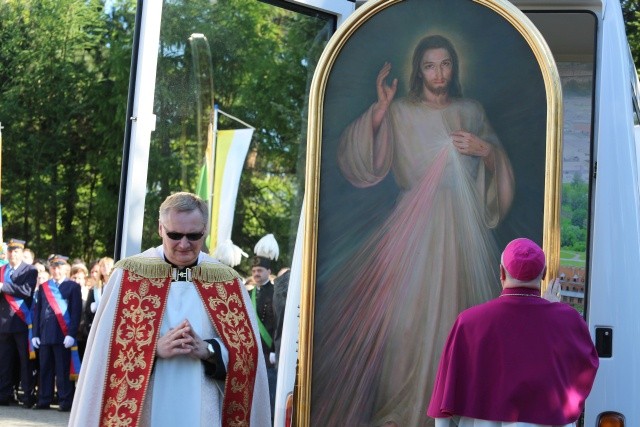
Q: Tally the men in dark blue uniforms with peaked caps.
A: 2